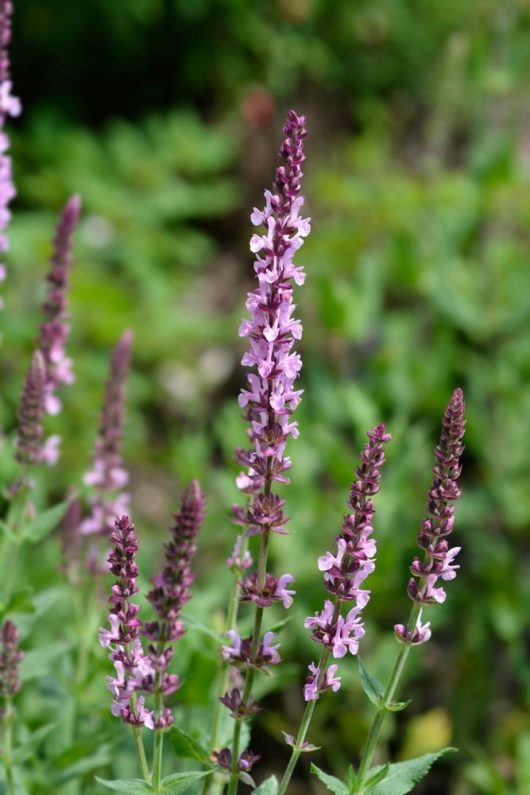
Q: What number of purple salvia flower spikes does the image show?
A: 11